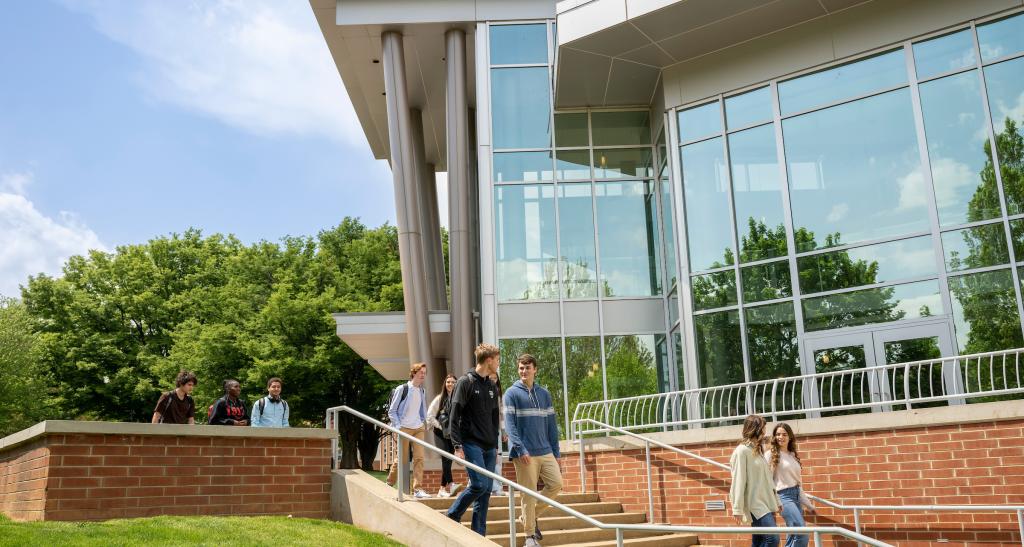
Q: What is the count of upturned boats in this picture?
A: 0